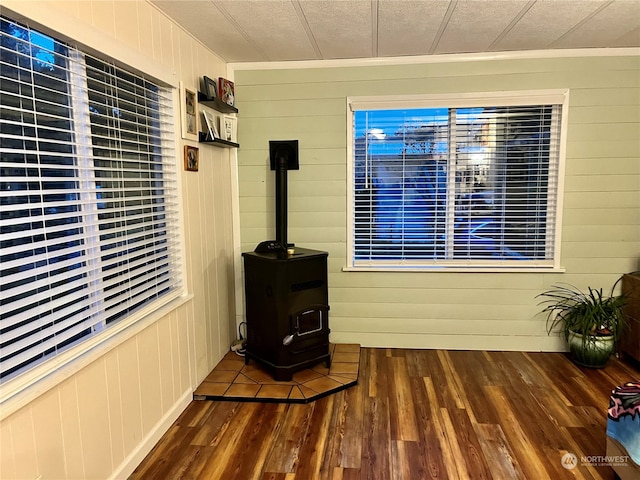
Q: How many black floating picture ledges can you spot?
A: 2